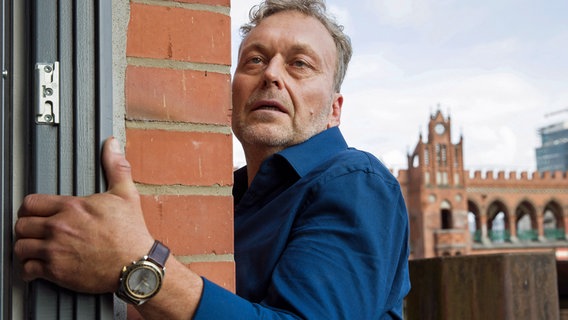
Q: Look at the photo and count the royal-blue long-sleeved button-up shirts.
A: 1